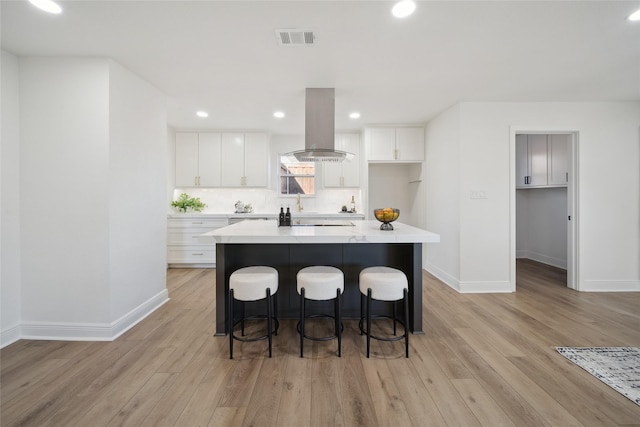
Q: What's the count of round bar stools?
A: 3